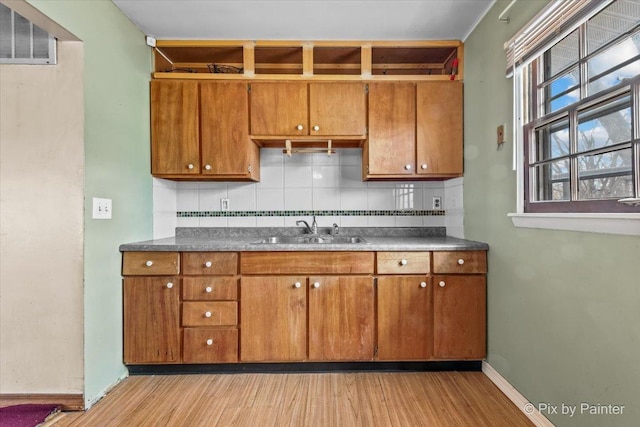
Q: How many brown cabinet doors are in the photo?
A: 11